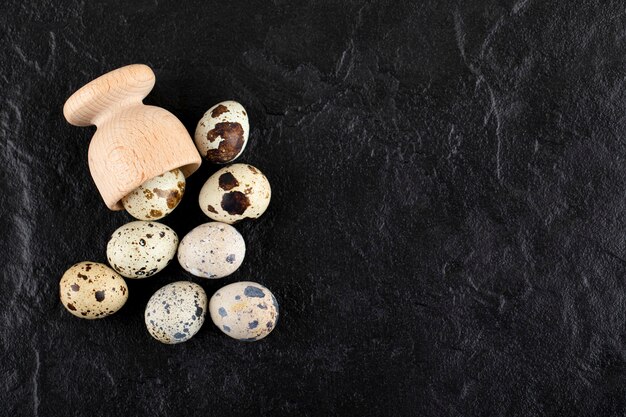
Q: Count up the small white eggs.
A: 8